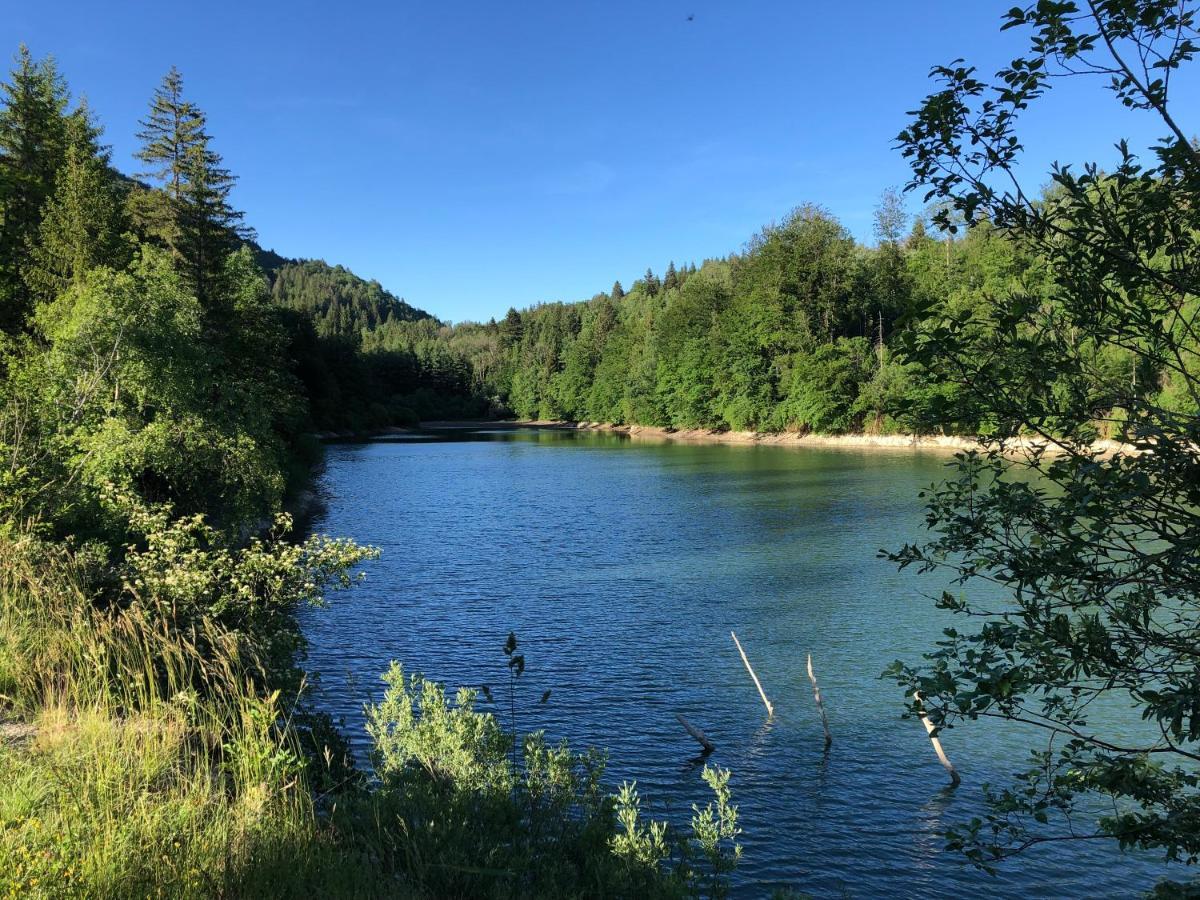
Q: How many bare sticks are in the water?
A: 4